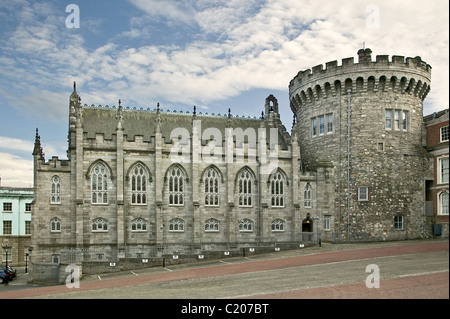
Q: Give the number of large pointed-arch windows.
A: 6